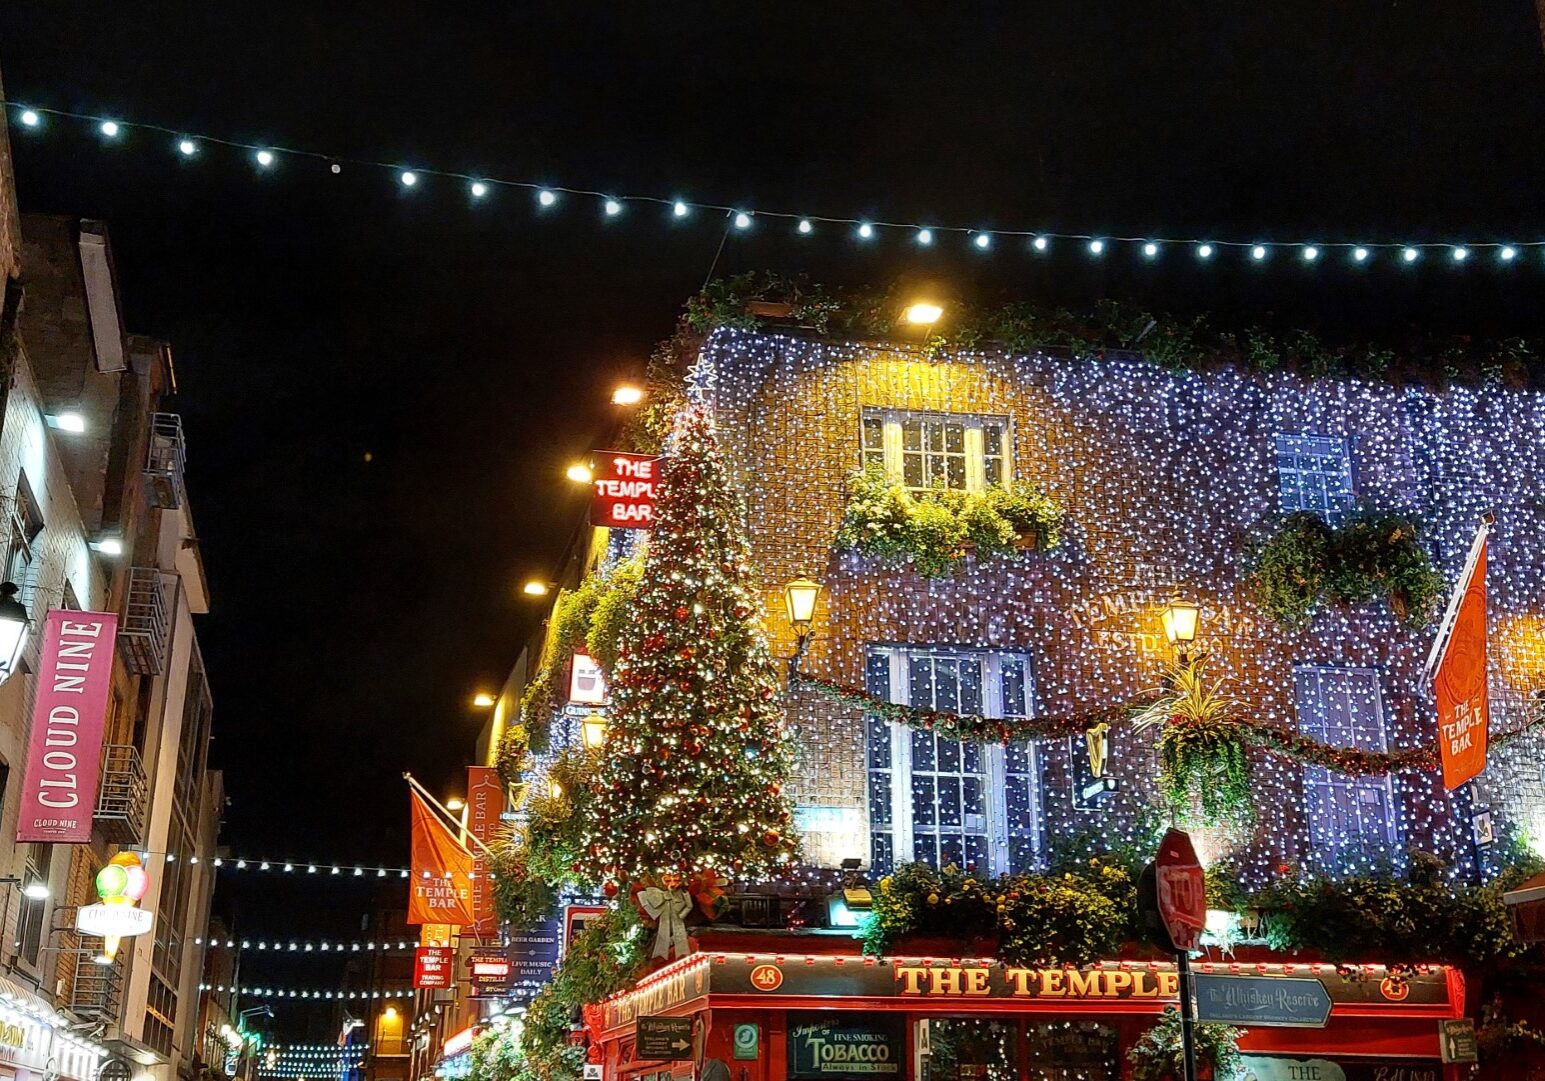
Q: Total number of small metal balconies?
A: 4